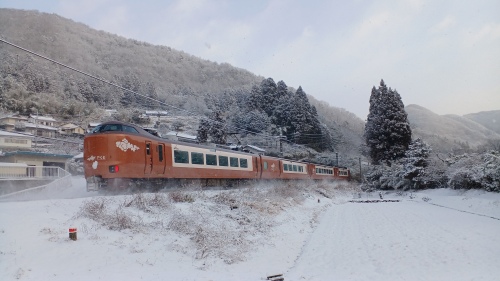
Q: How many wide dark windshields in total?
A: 1